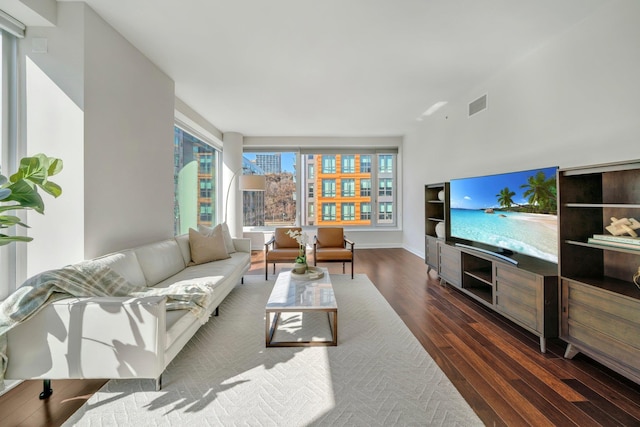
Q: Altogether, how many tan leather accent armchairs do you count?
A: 2